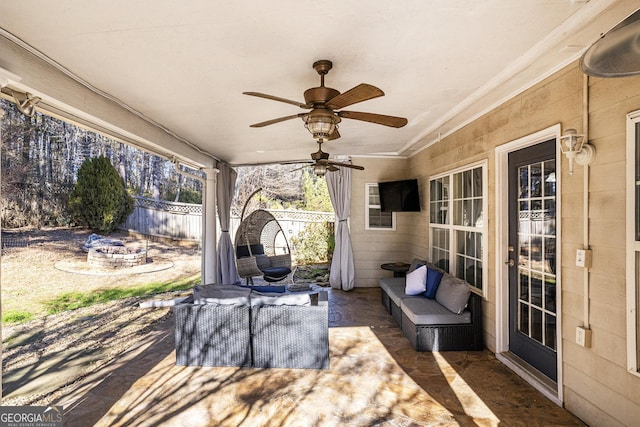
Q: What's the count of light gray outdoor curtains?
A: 2